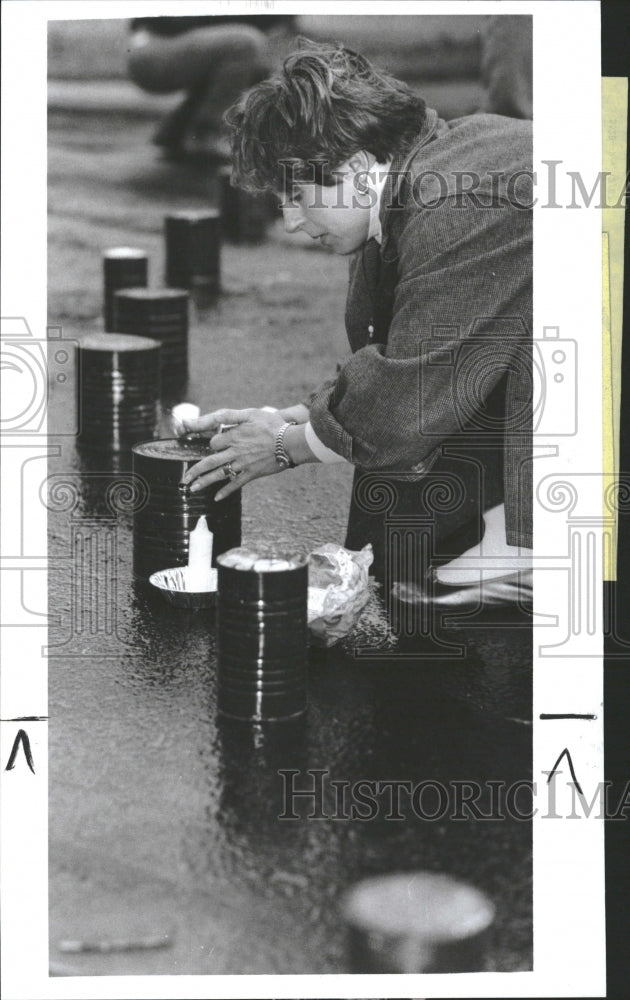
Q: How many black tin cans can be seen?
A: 8